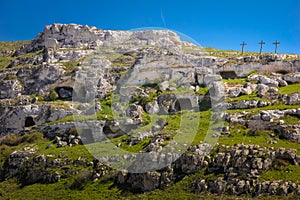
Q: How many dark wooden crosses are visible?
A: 3